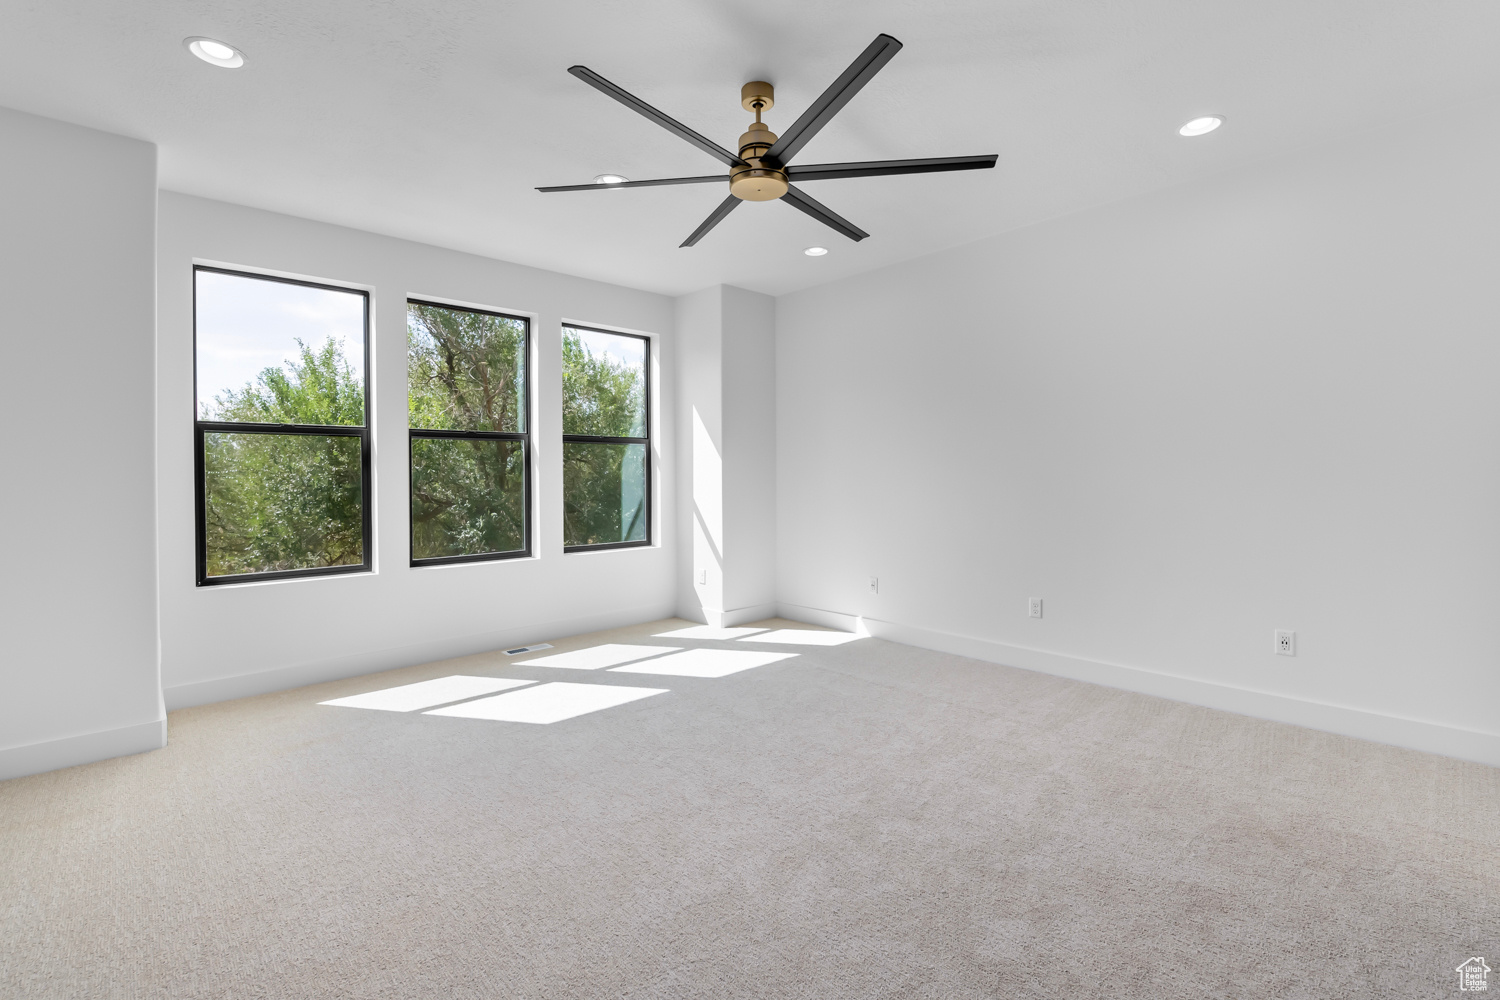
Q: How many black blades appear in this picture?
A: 6